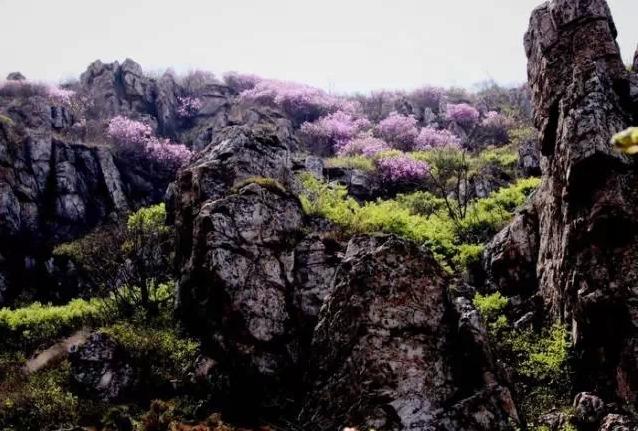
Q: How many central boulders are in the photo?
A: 2